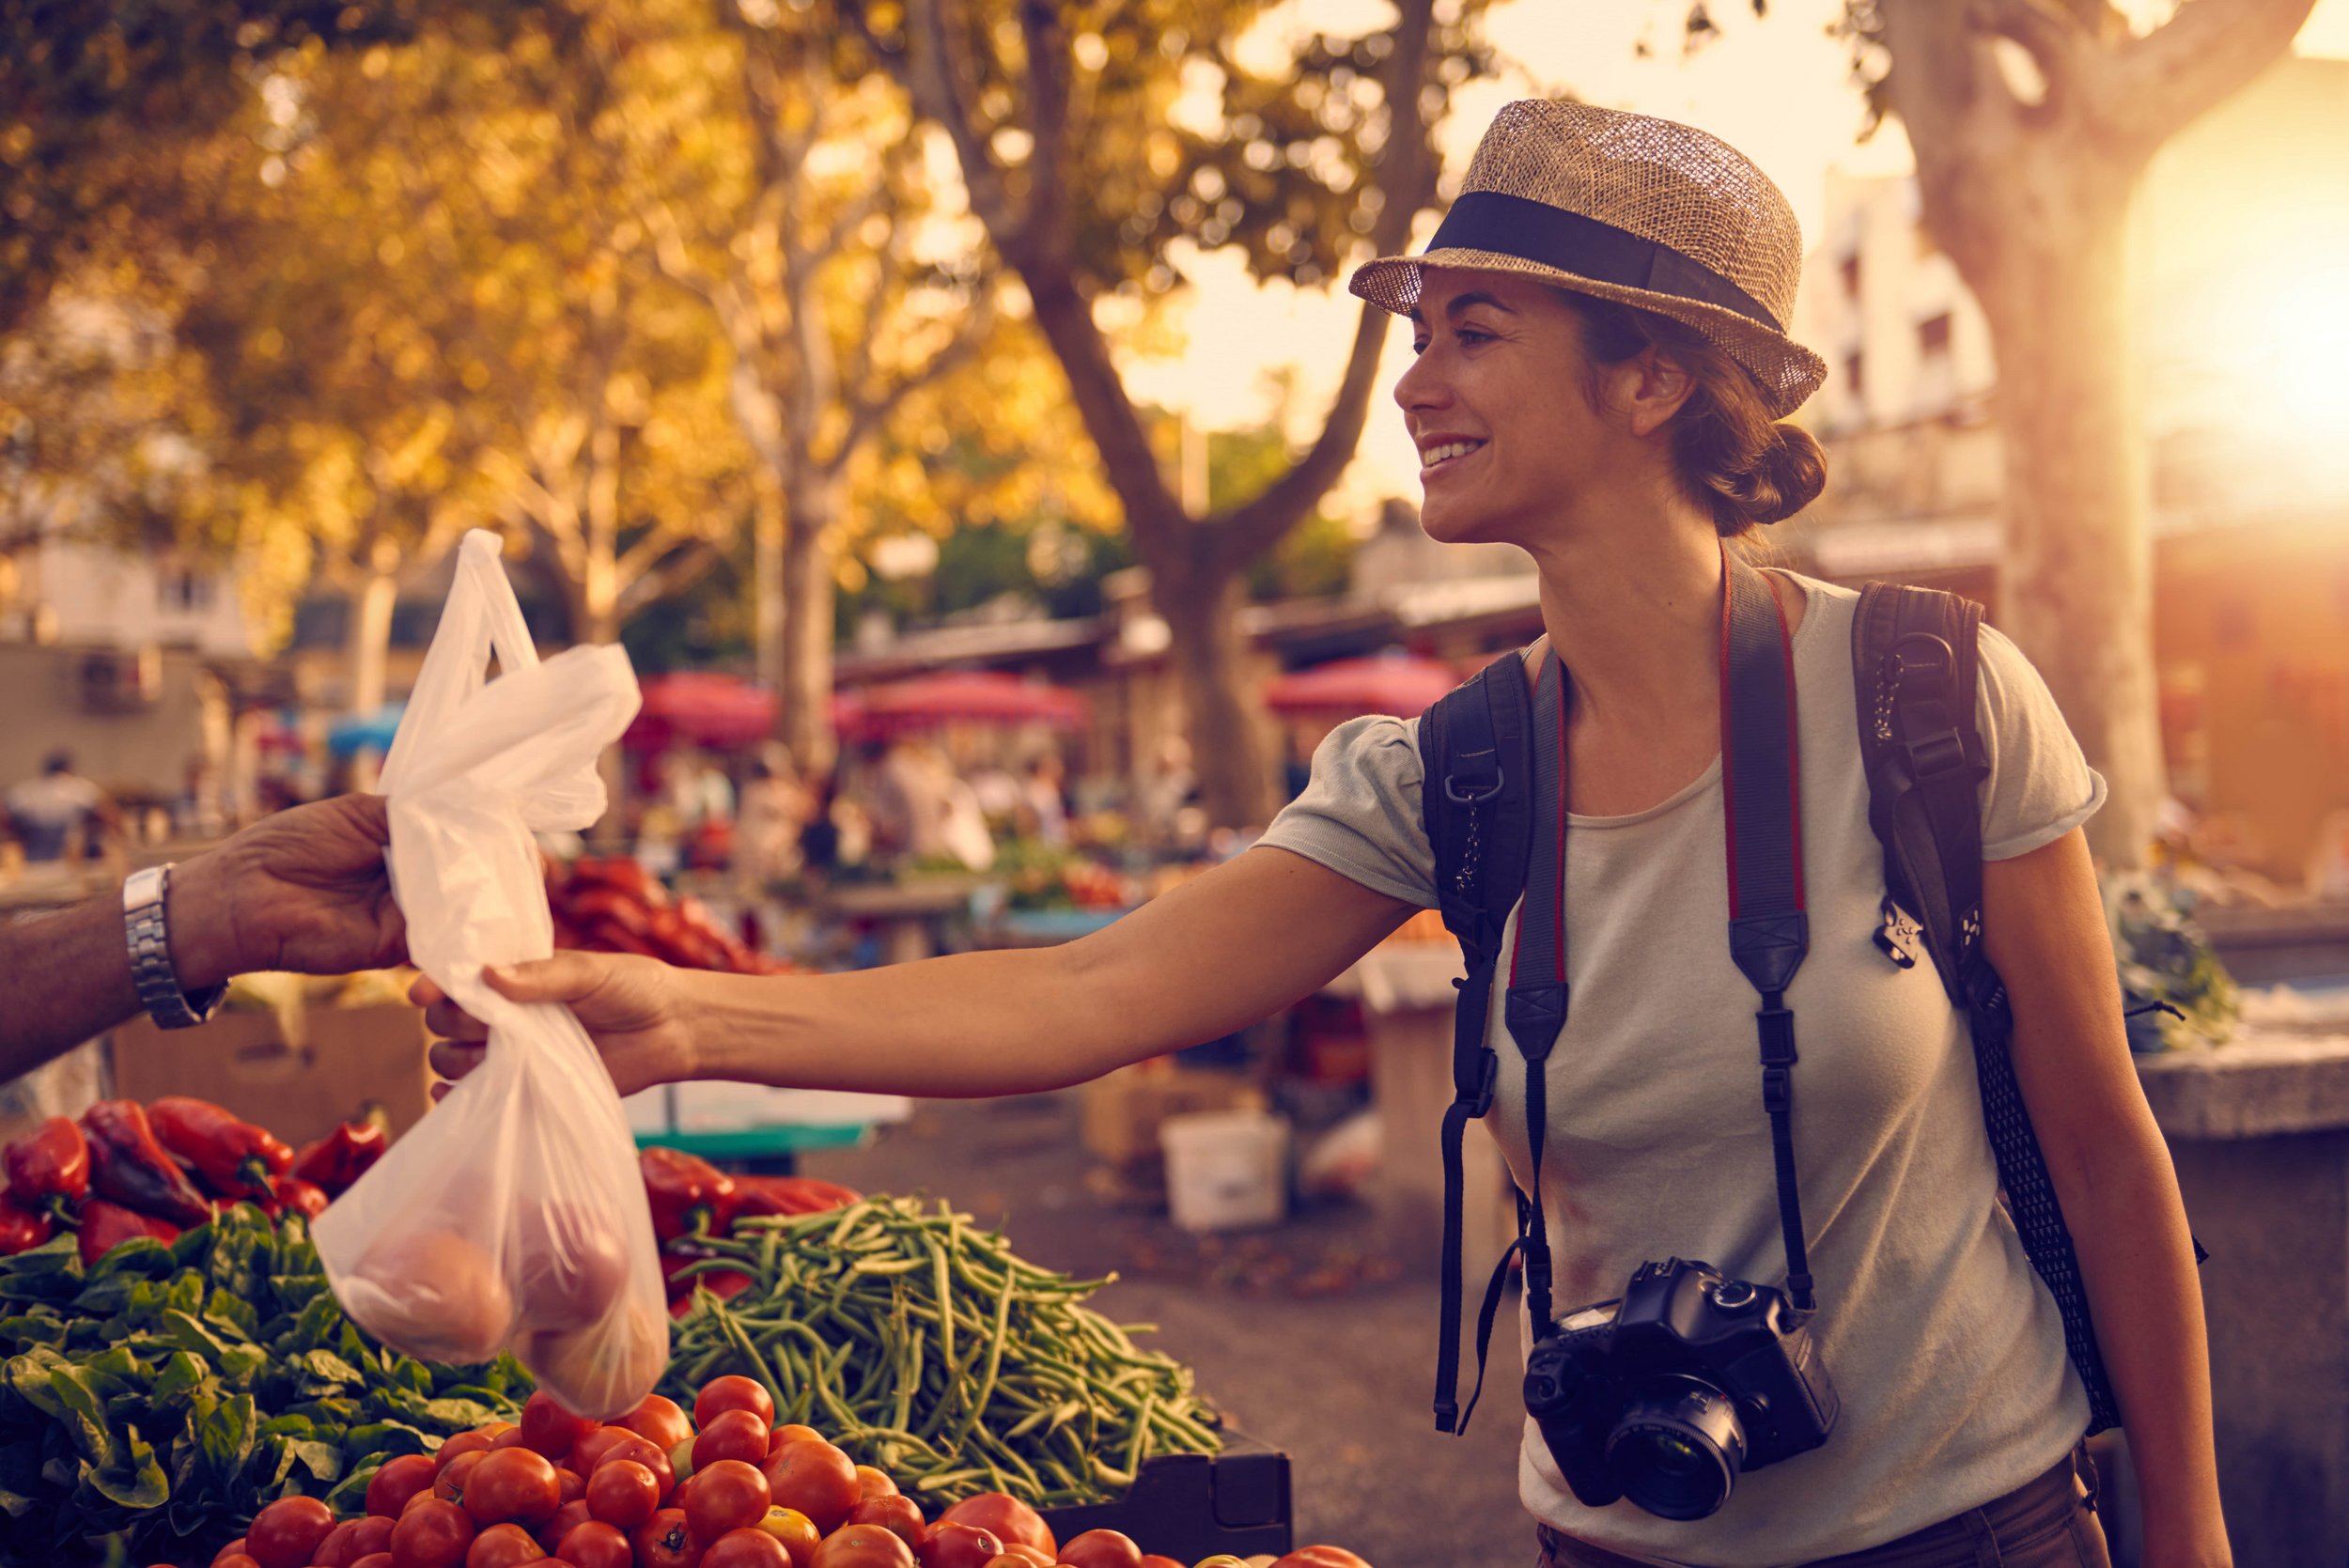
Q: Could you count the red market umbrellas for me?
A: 3